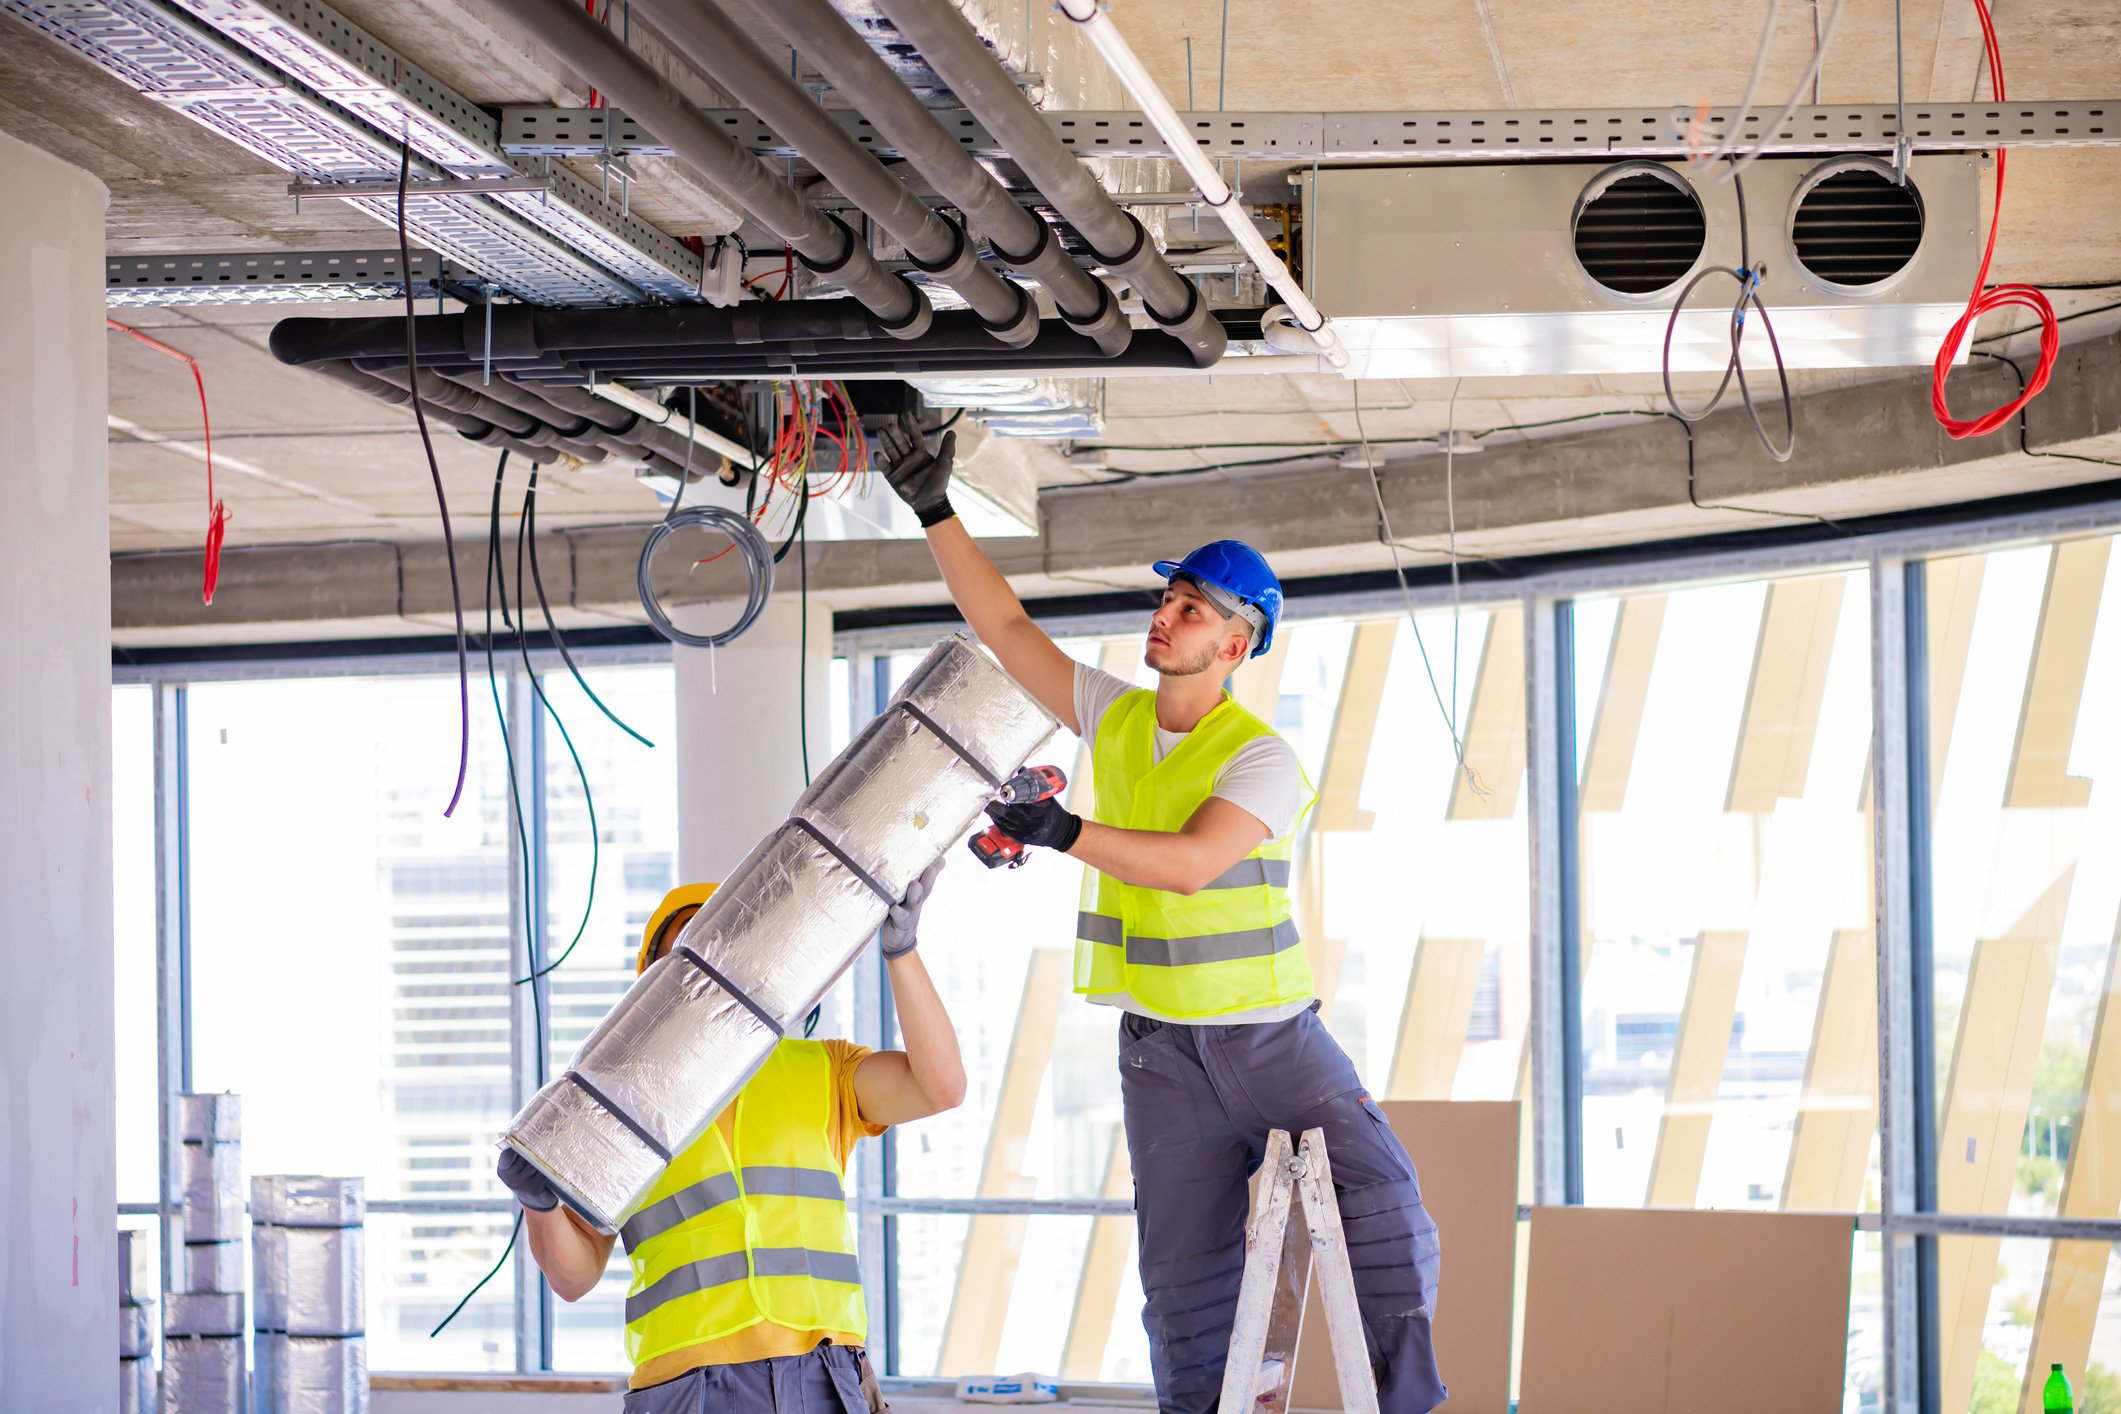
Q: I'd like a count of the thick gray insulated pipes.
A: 4